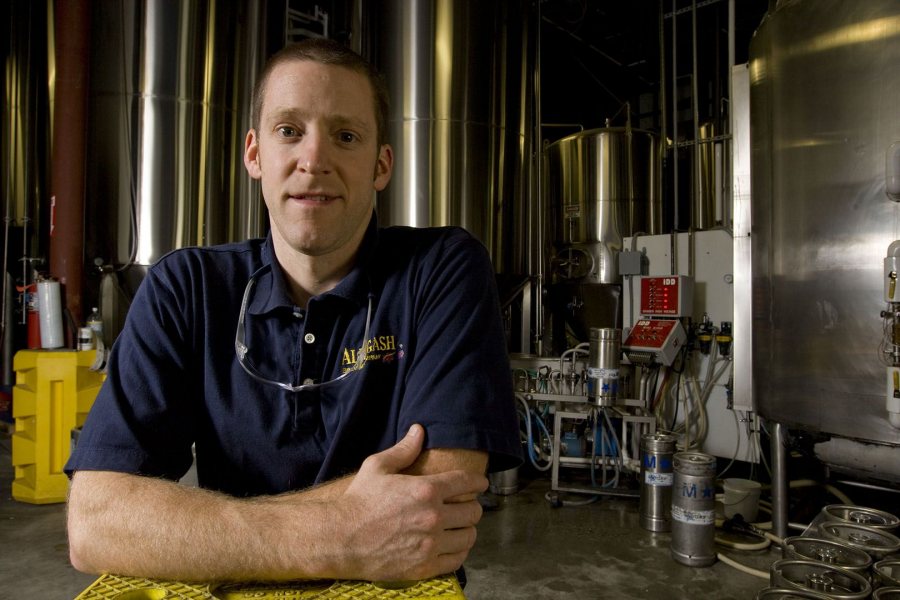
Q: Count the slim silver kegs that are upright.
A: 3